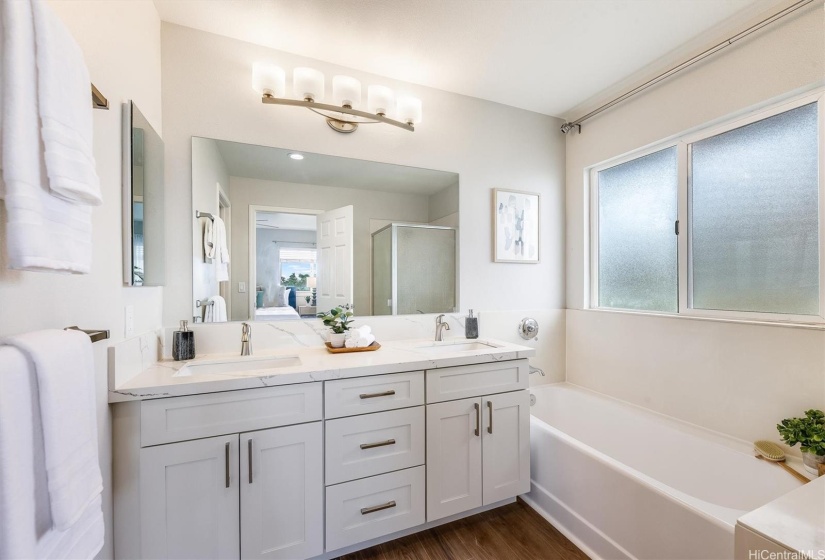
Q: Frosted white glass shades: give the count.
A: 5